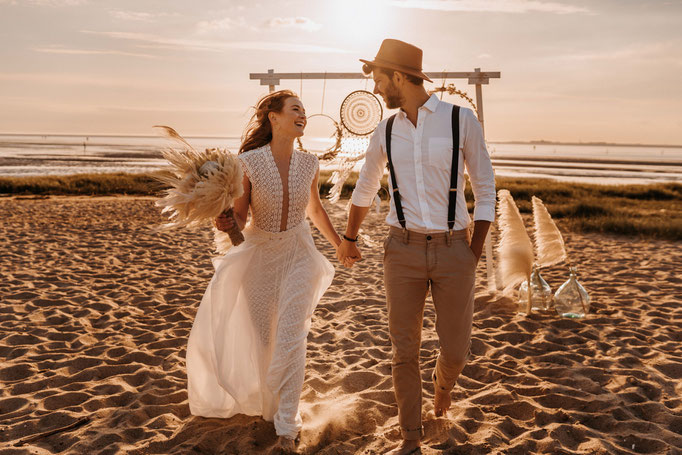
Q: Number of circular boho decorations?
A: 3